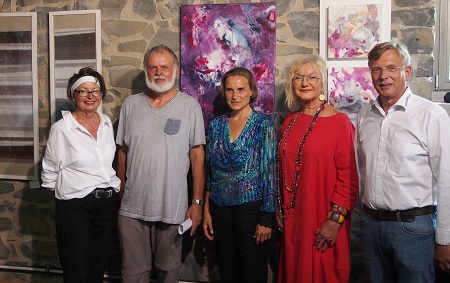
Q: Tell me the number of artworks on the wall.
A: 5